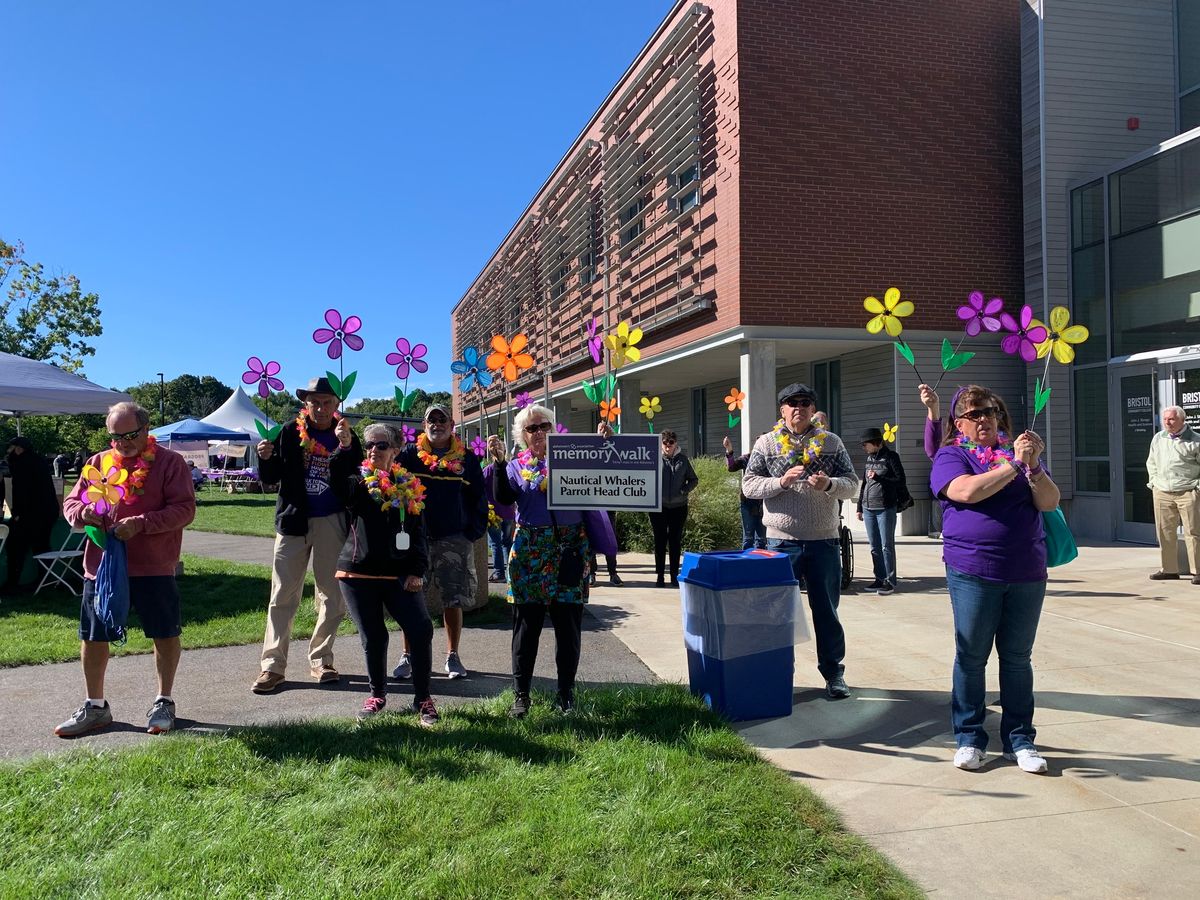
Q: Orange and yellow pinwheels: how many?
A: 9